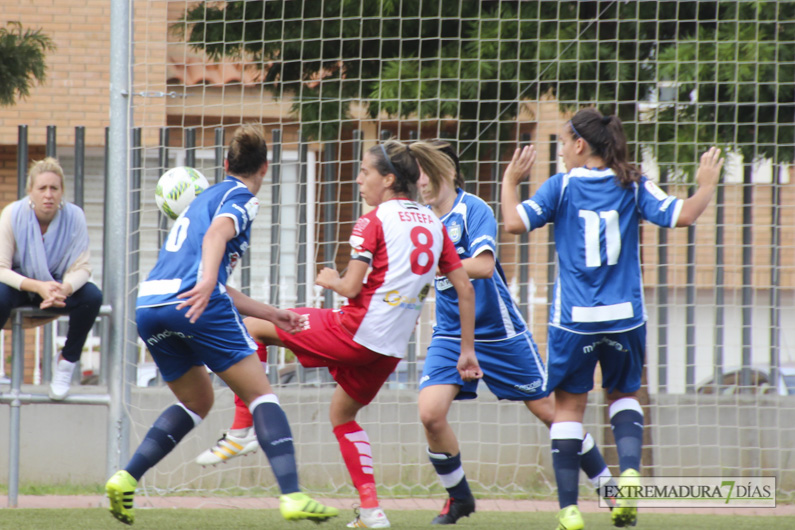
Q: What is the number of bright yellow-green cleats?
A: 4